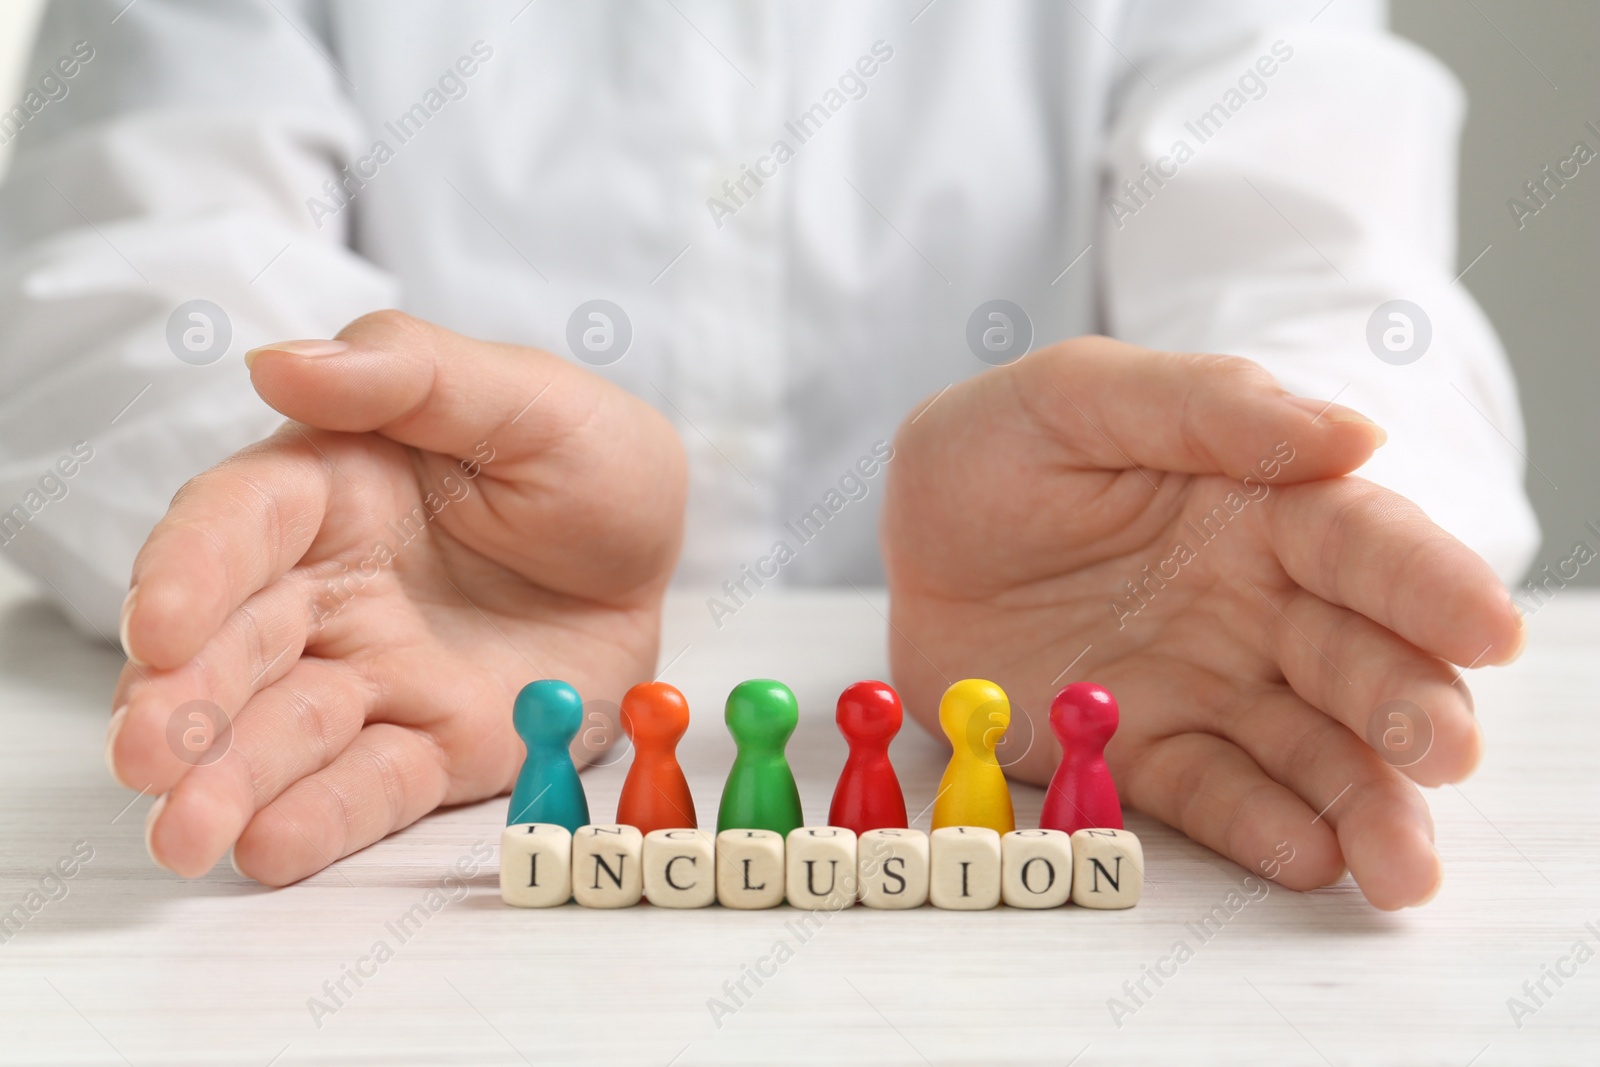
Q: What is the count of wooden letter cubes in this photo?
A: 9